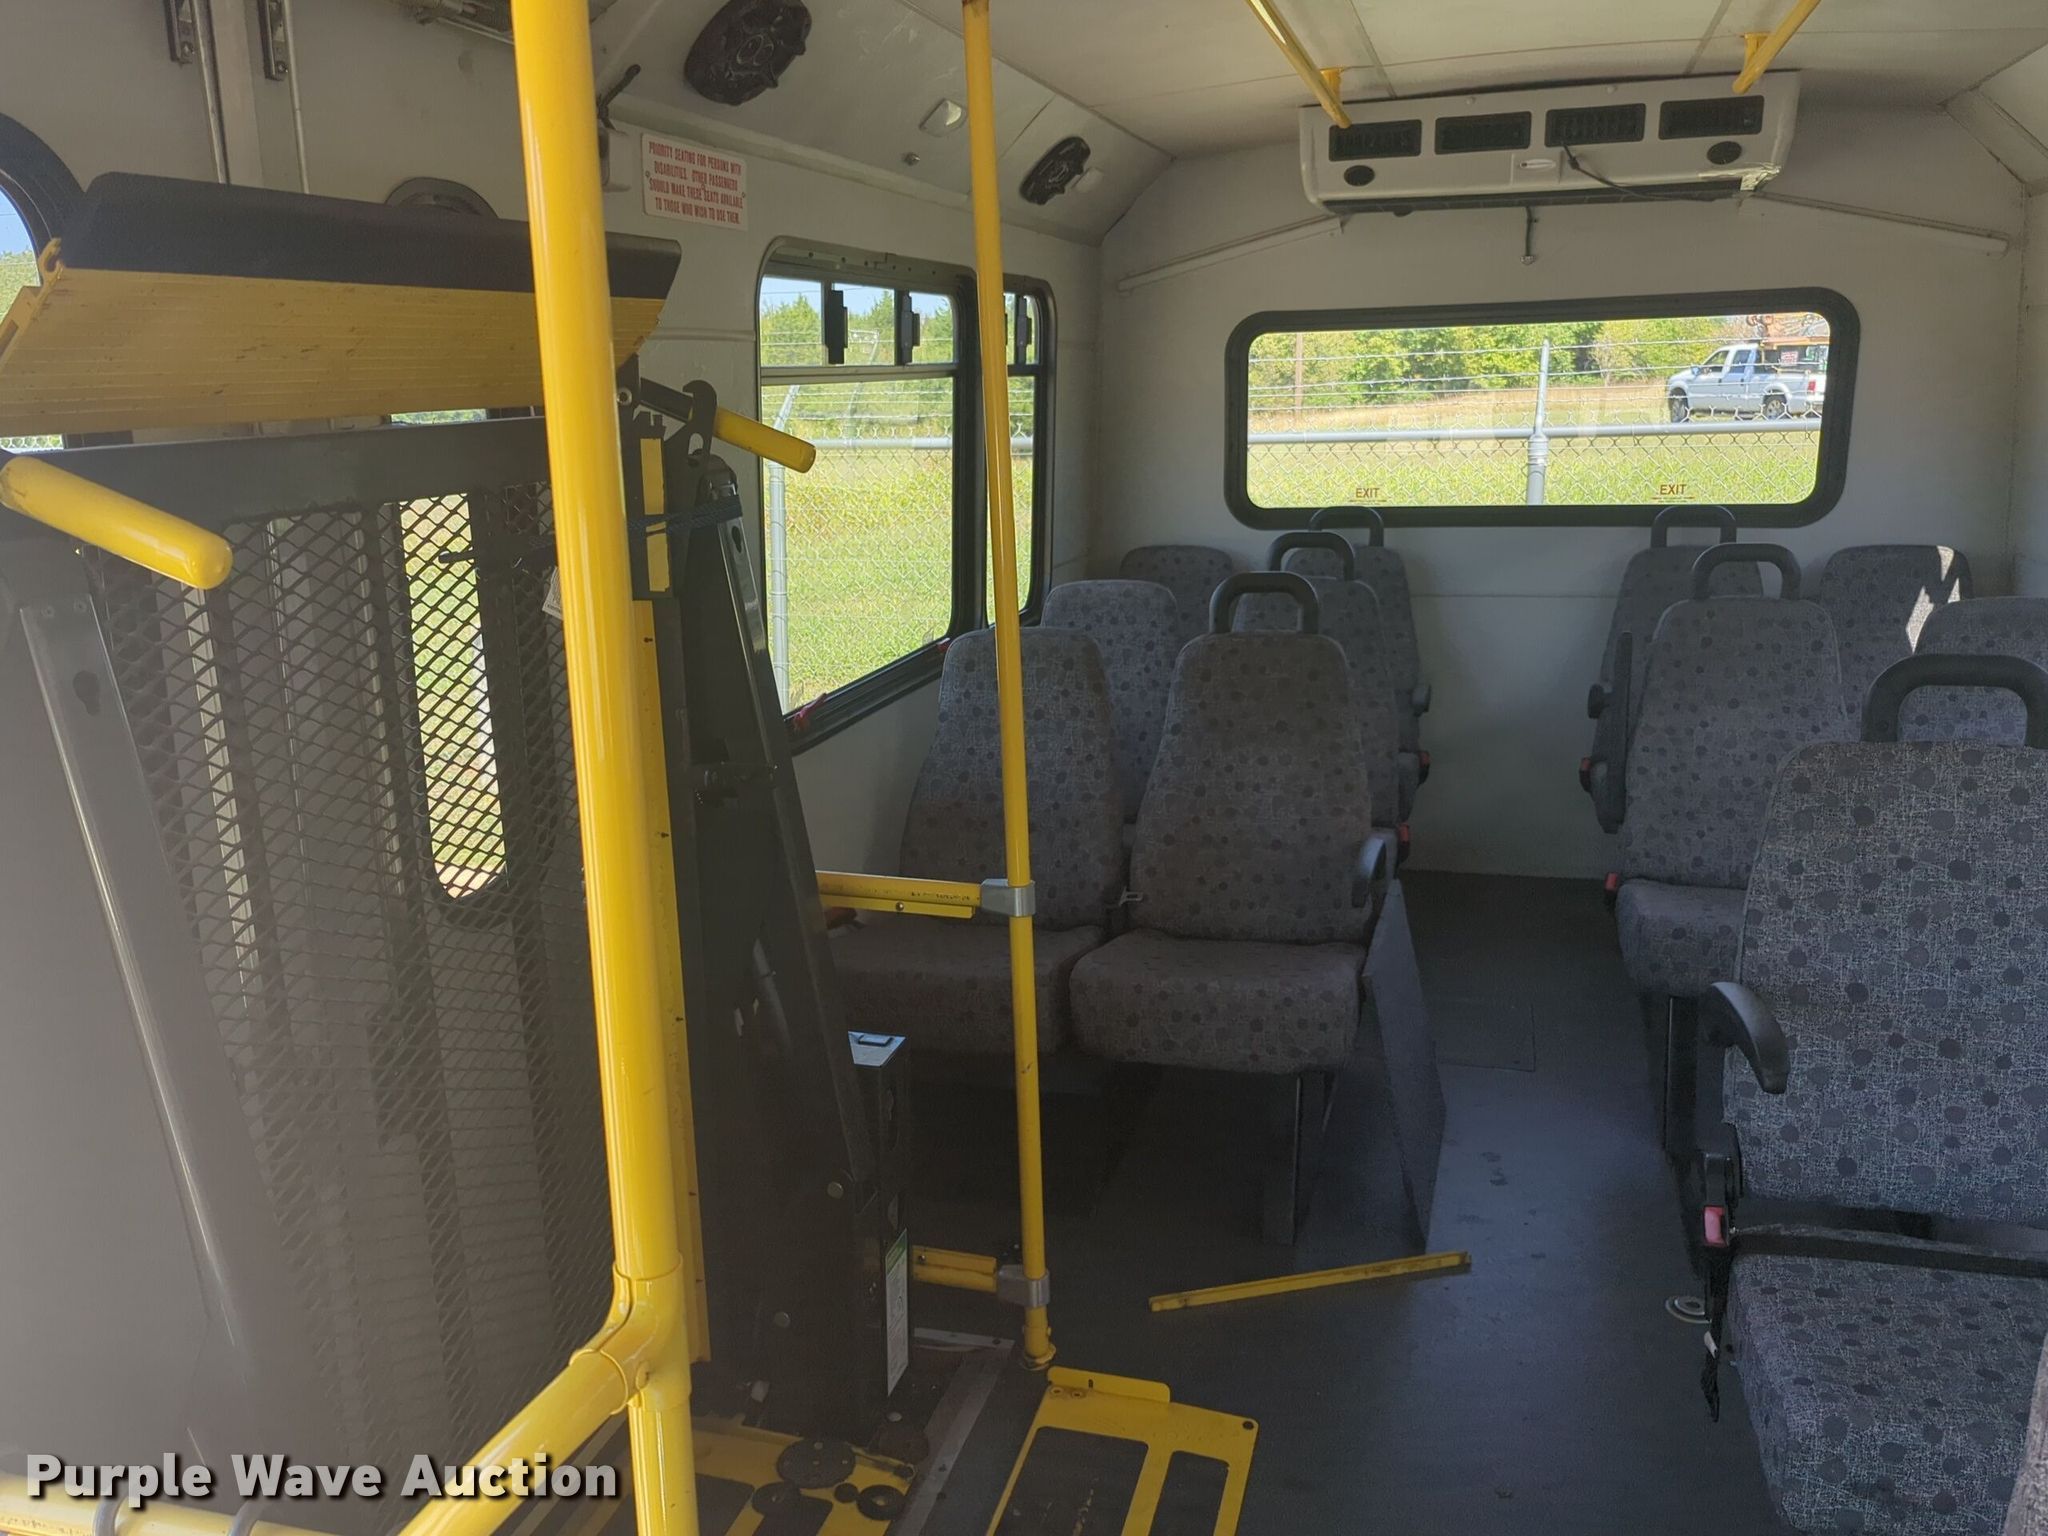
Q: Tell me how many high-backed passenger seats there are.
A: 11